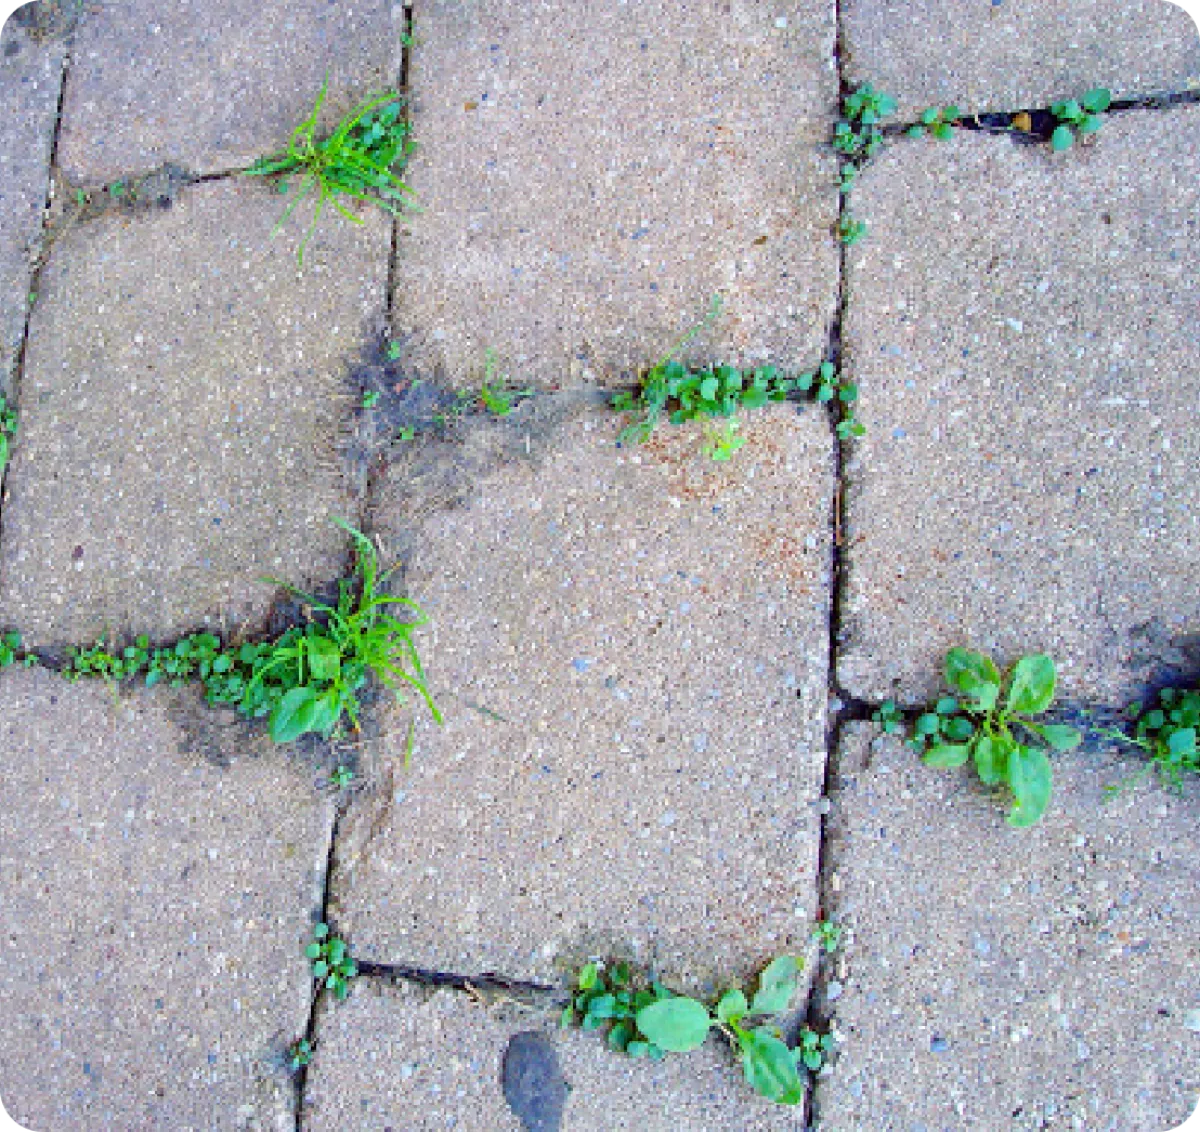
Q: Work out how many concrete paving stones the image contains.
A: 10